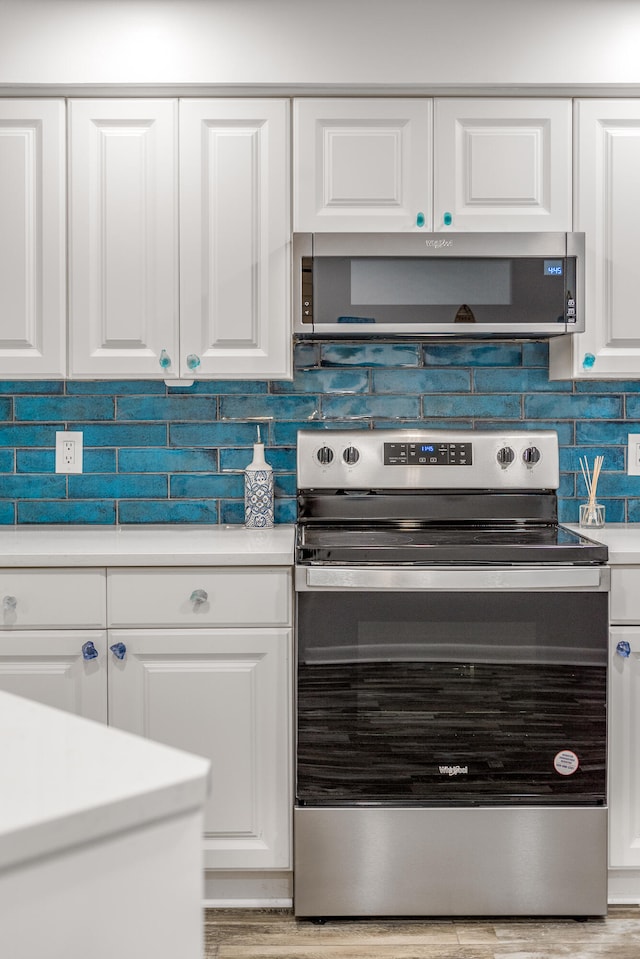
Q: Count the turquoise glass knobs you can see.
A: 5